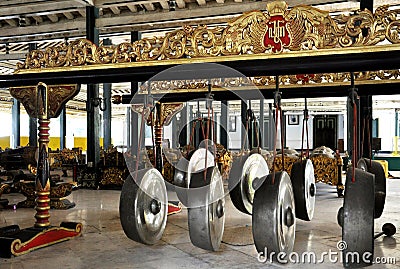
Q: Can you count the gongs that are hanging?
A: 8